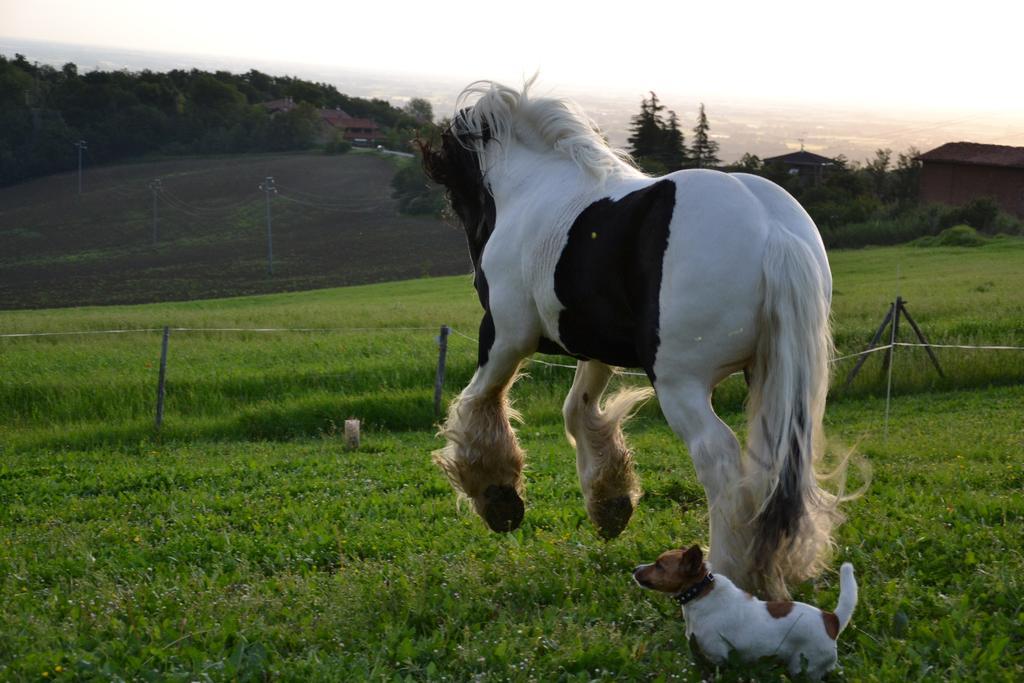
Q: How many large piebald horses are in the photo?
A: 1